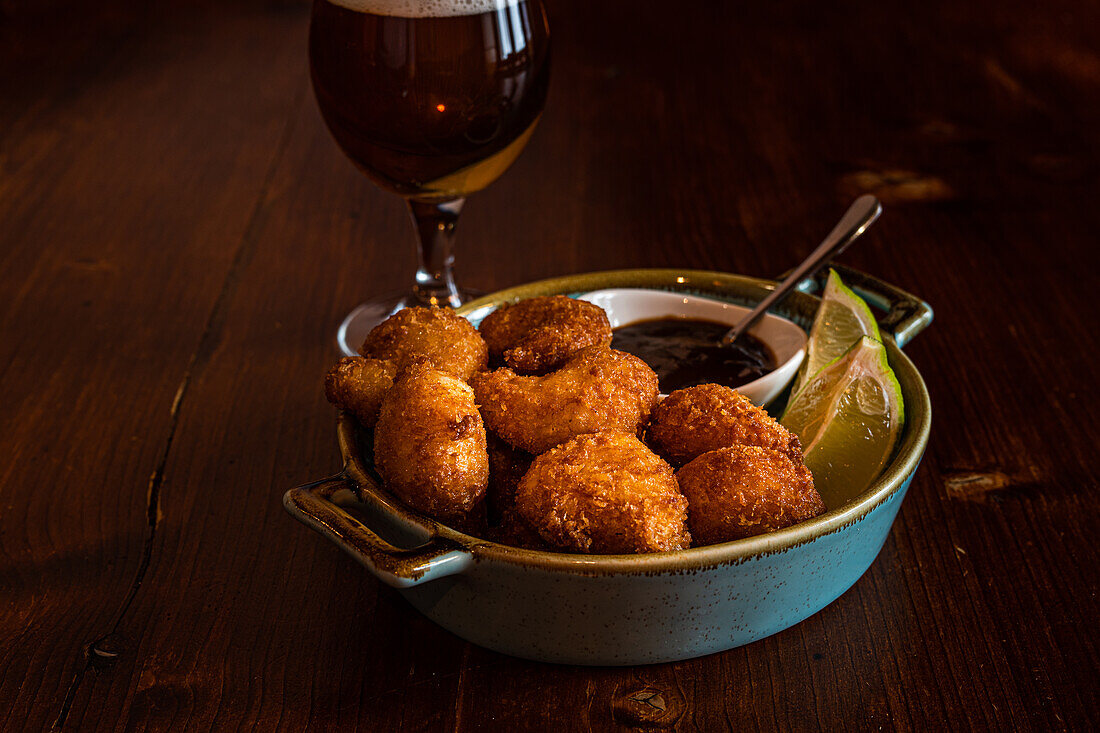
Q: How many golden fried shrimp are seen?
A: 8